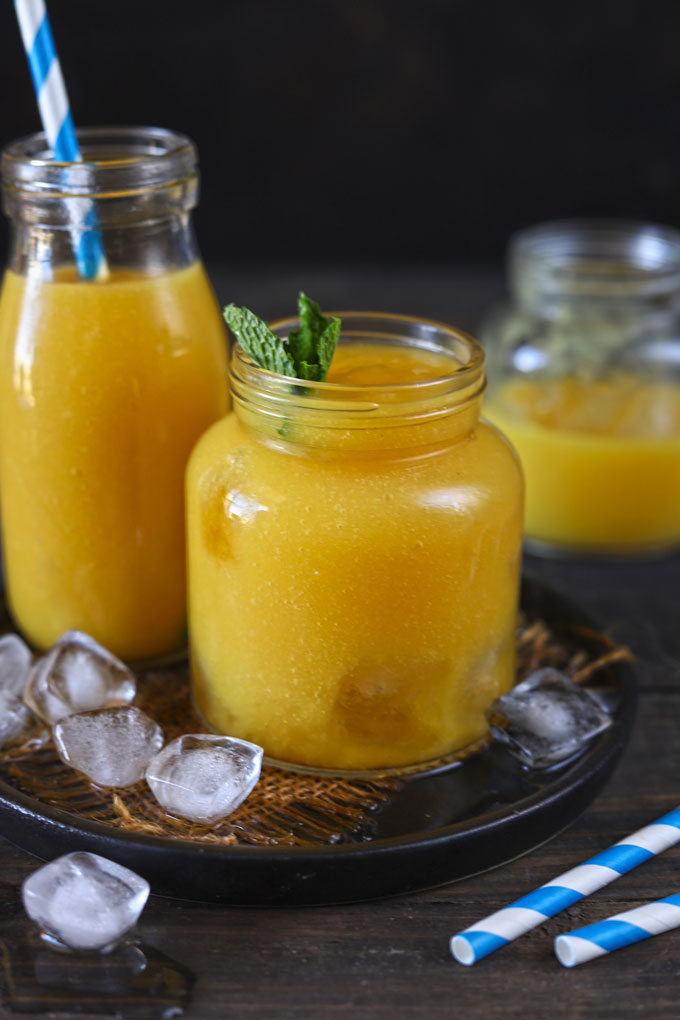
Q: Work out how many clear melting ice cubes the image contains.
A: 7